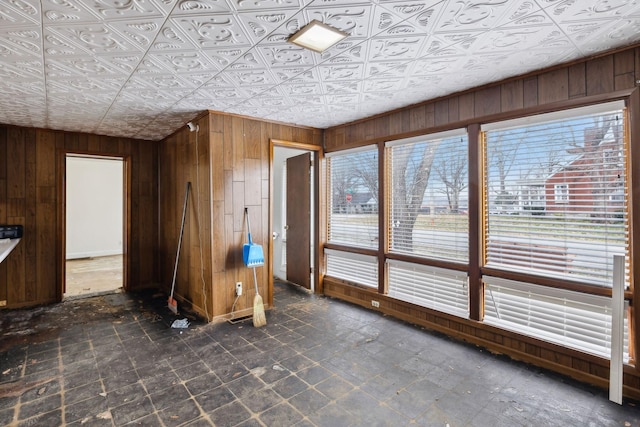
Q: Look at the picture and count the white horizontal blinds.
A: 6